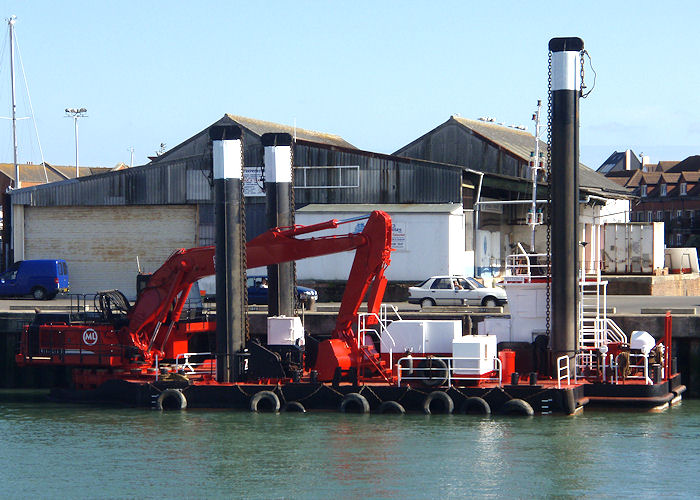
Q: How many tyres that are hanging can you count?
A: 8